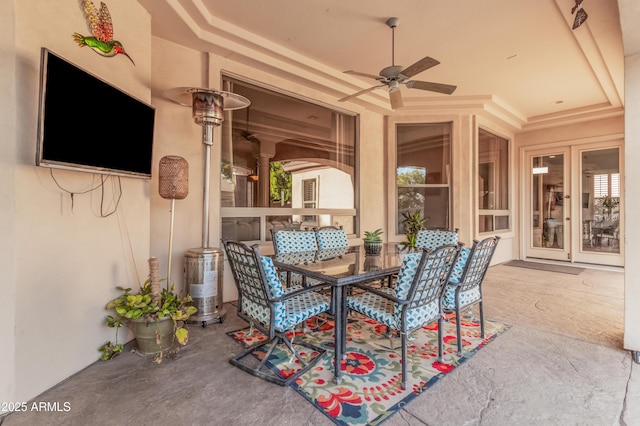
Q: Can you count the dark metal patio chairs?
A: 6